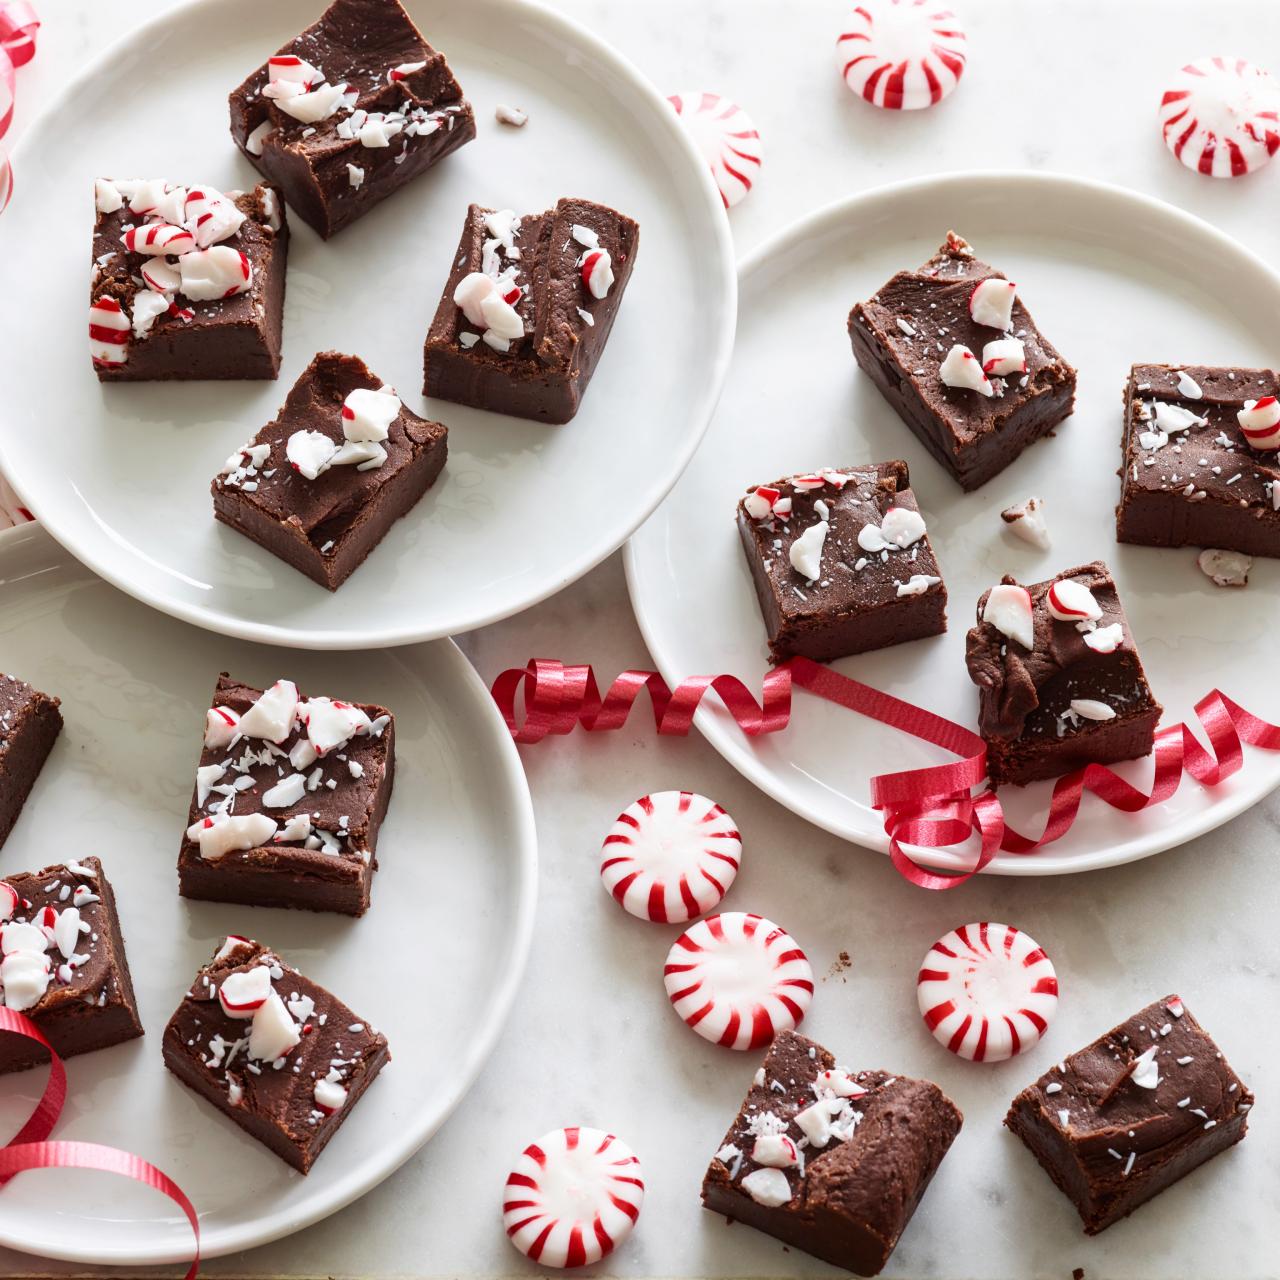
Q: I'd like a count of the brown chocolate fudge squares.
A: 14